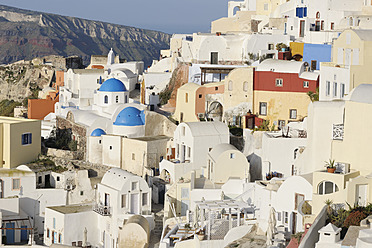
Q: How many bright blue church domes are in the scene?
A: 3